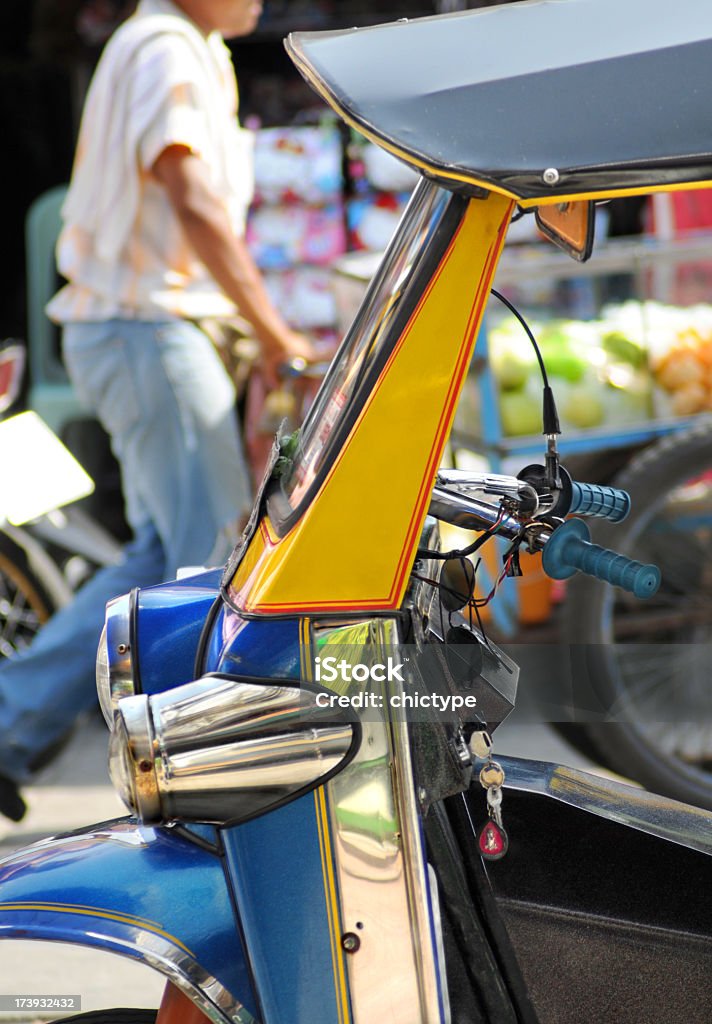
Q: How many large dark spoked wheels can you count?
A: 1